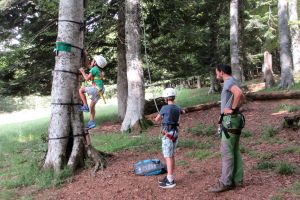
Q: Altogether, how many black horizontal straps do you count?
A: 5